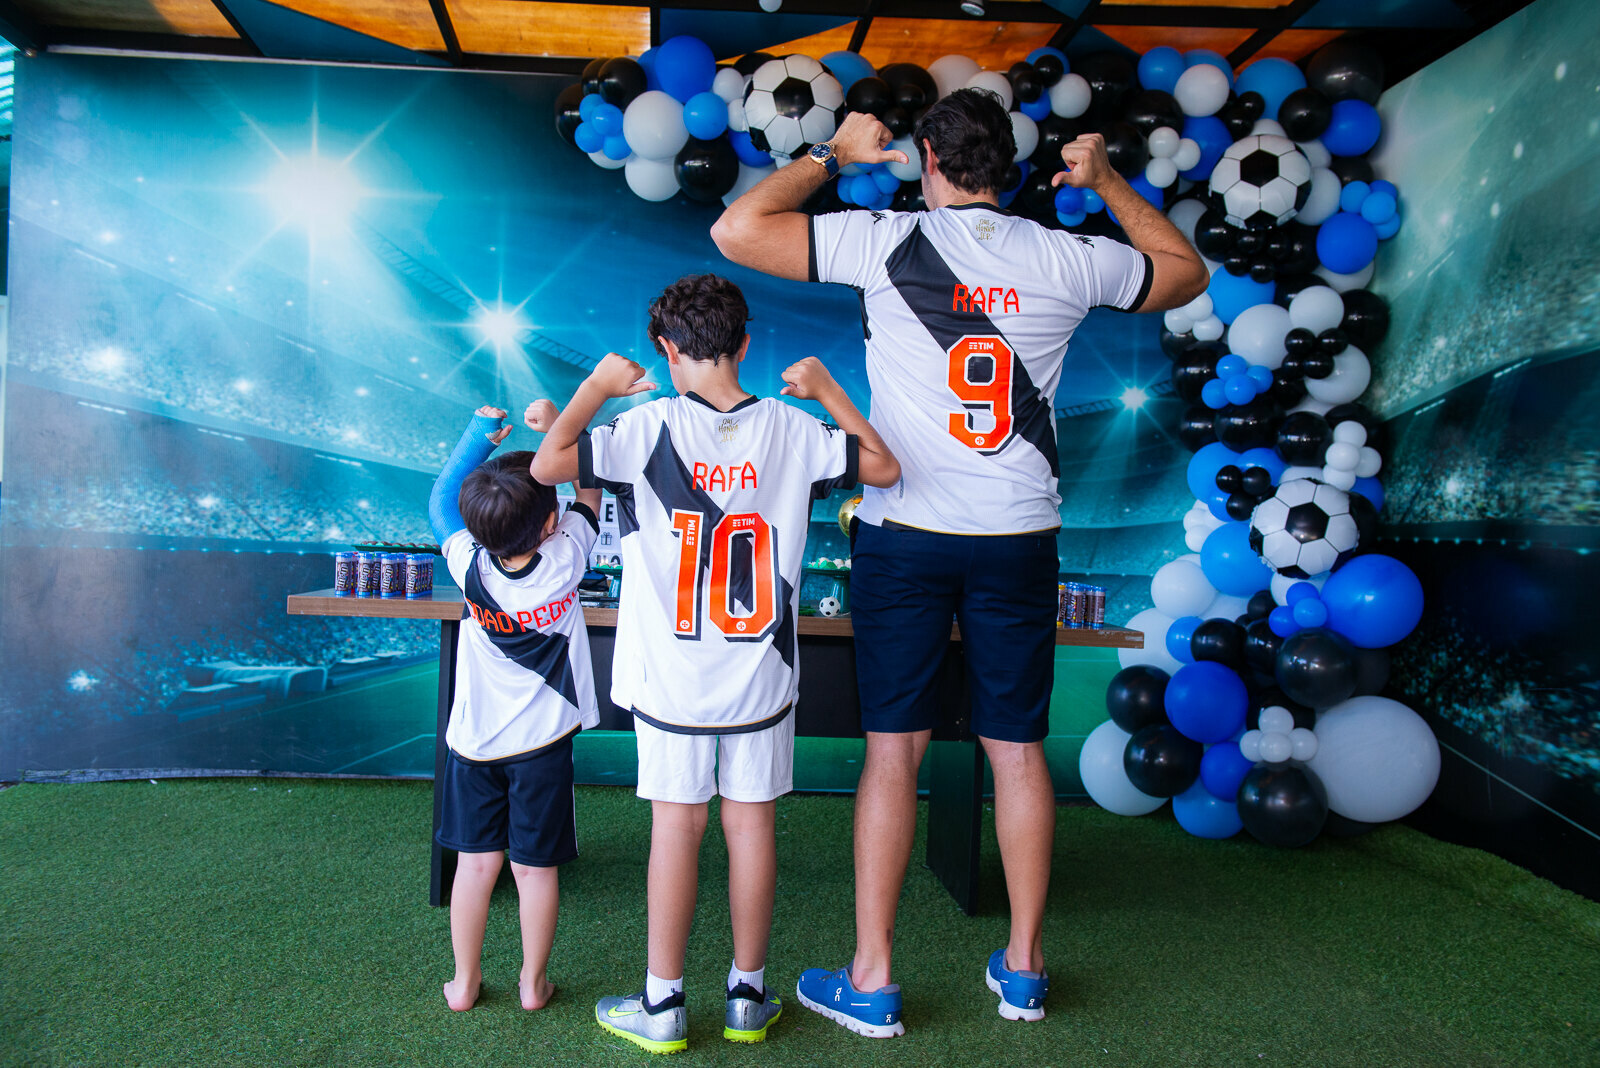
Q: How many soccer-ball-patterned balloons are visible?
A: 3